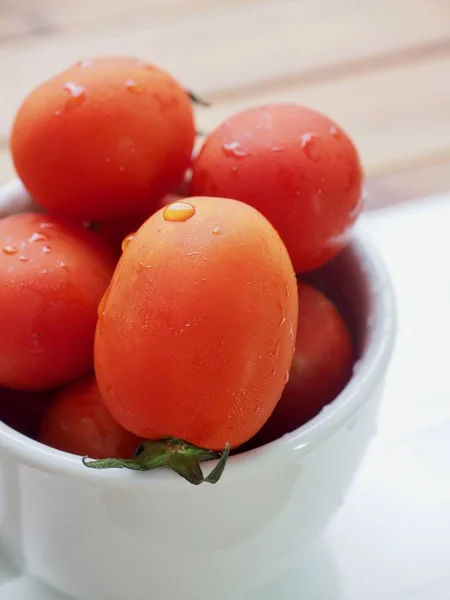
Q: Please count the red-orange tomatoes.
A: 6